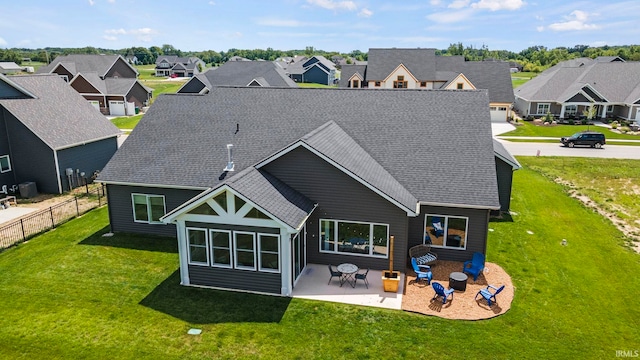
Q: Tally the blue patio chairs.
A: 4